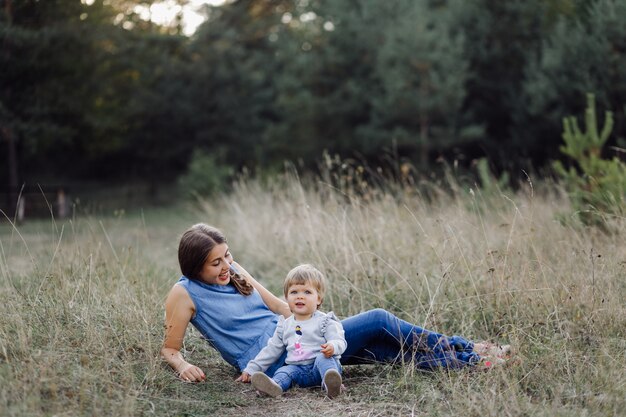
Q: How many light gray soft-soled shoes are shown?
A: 2